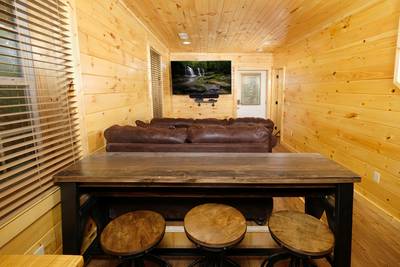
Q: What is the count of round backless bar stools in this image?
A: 3